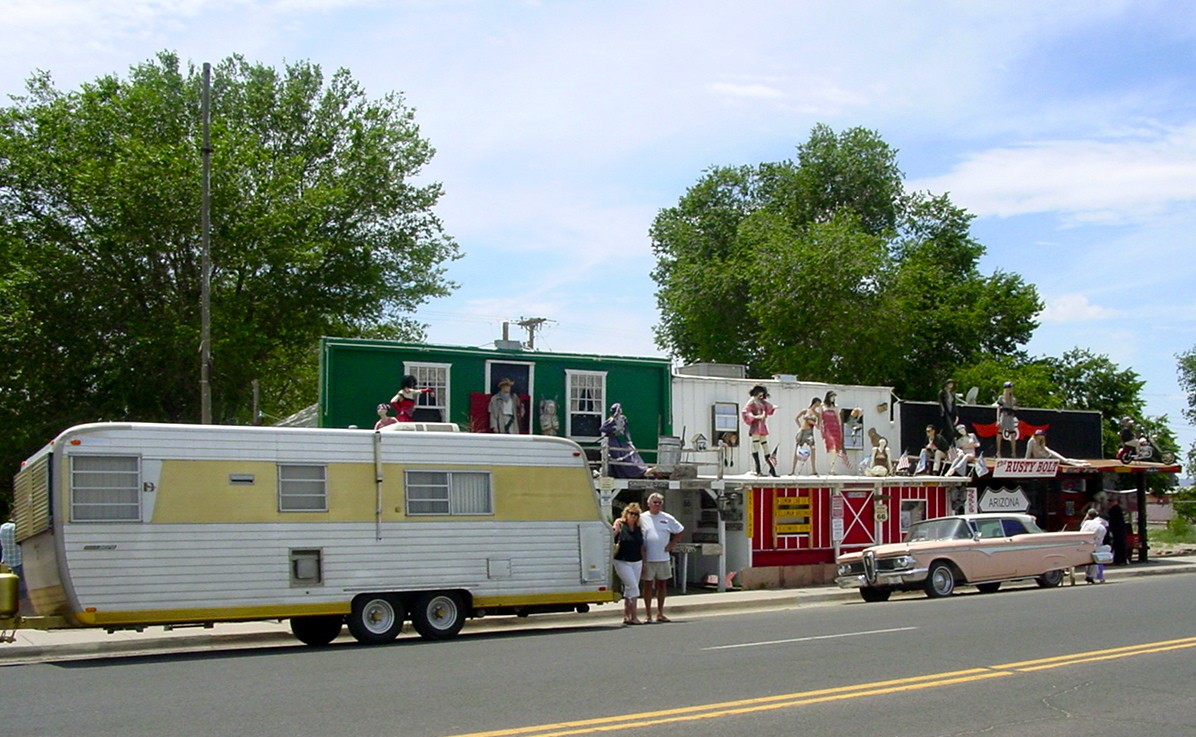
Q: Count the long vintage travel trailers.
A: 1